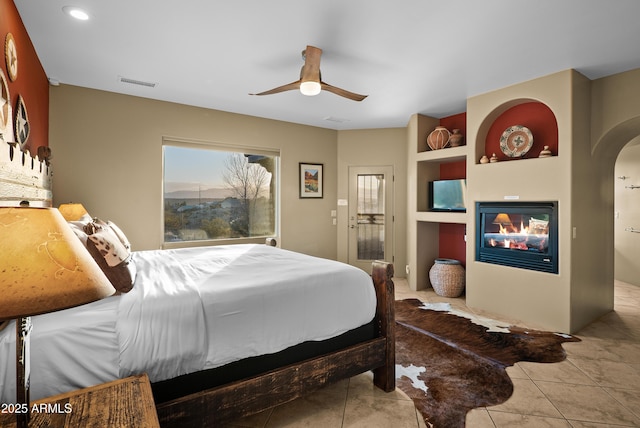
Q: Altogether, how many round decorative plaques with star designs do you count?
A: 3